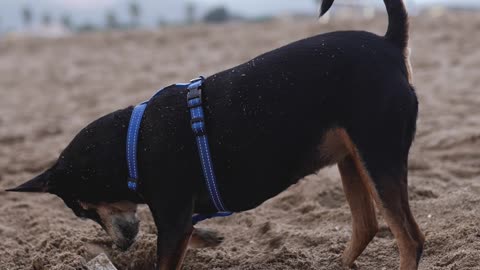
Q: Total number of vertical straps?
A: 2